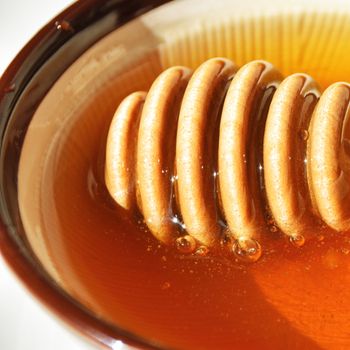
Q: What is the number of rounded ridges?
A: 6